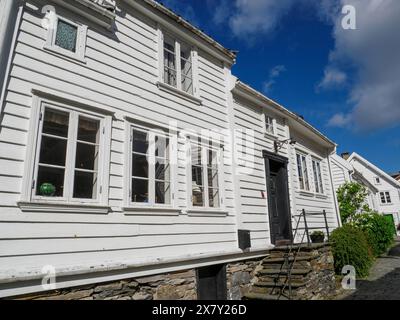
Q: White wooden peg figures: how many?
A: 0